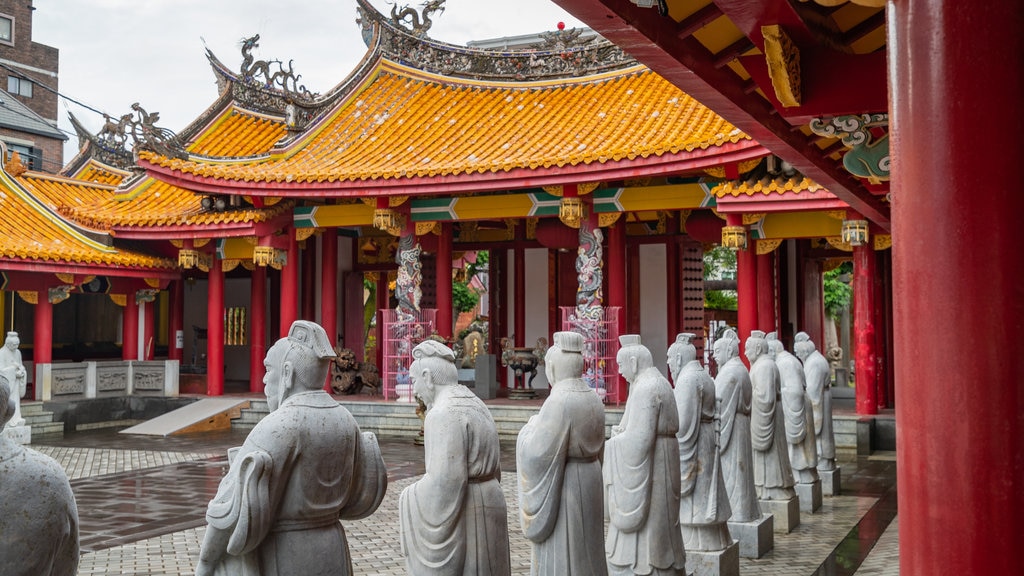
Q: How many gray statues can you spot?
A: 11